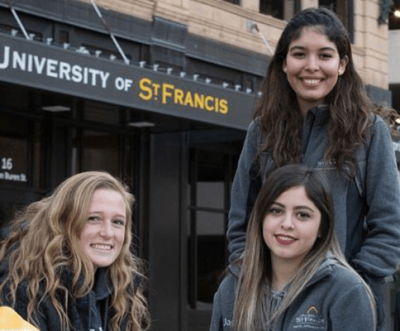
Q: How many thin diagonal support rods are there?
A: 3